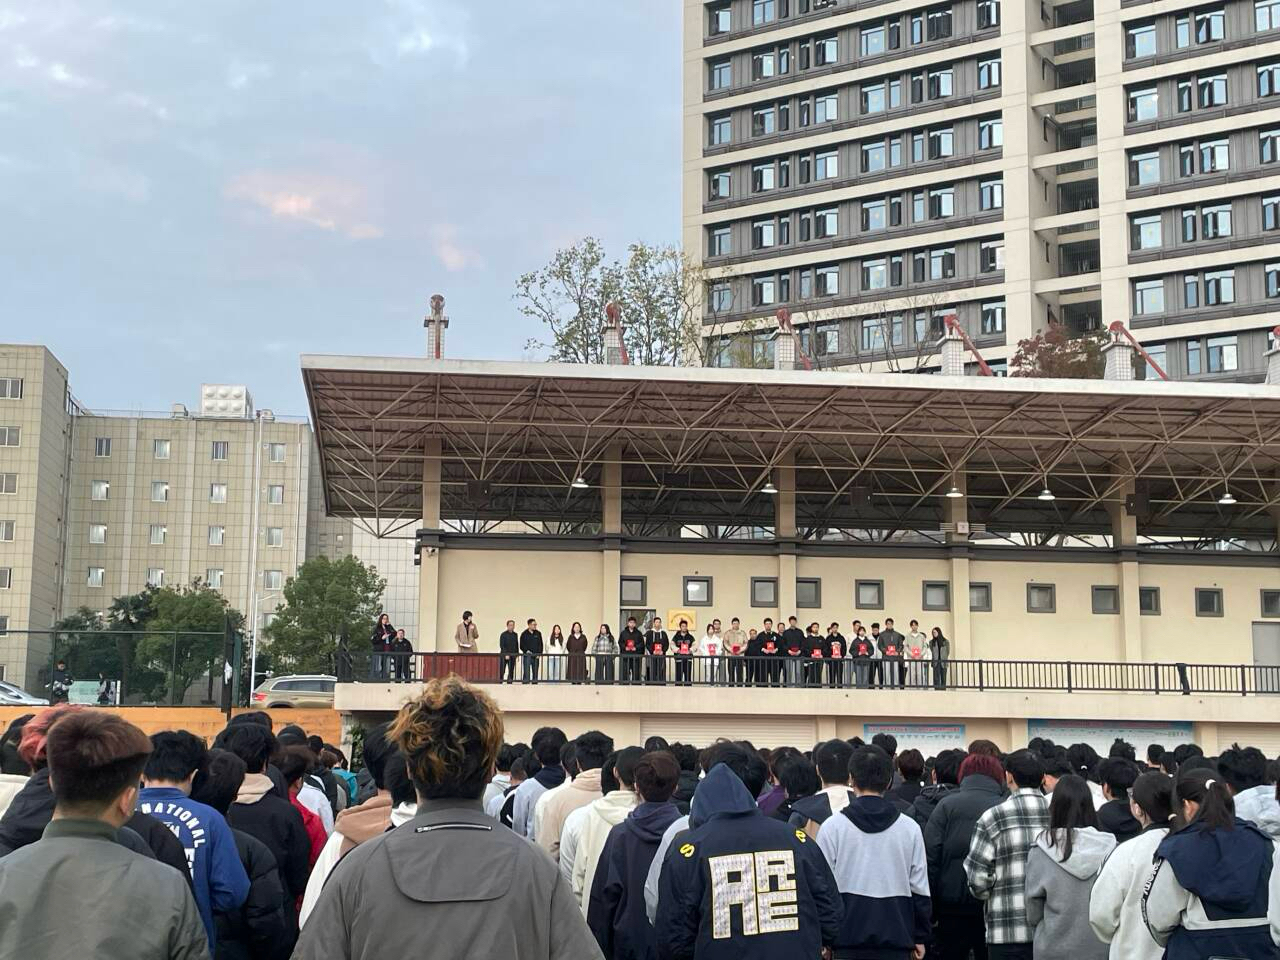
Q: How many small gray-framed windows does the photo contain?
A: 12